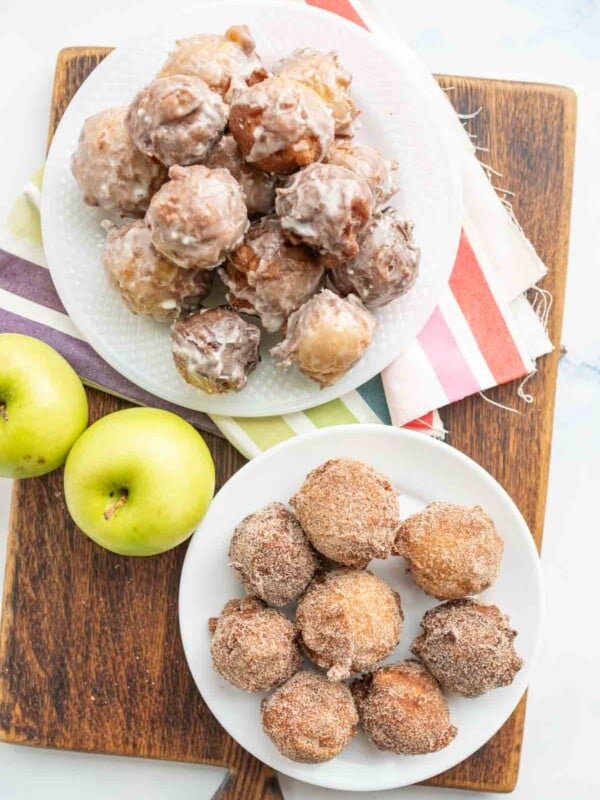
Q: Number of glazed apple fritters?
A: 14